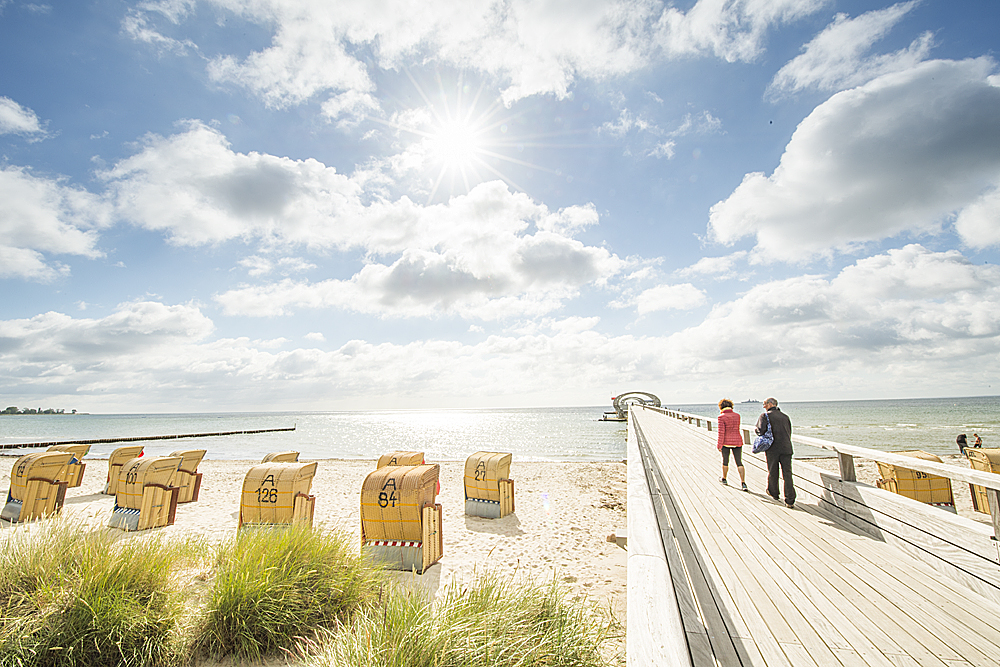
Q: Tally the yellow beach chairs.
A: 12